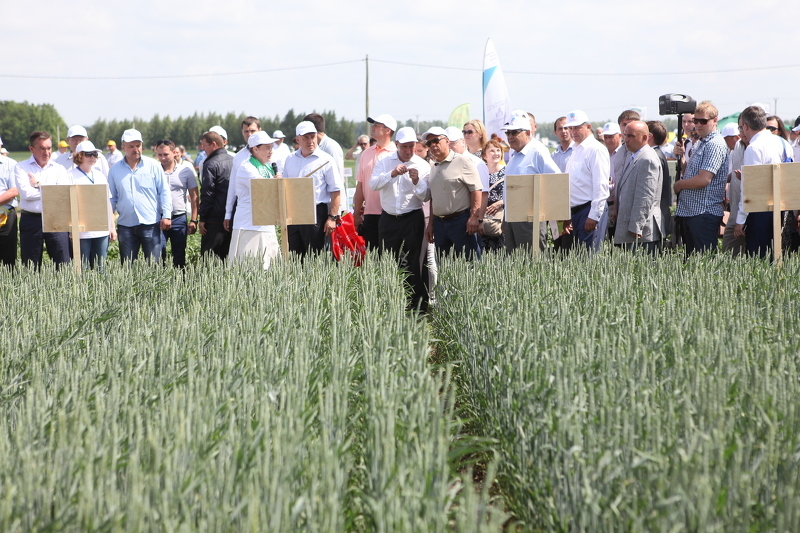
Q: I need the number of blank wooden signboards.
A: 4